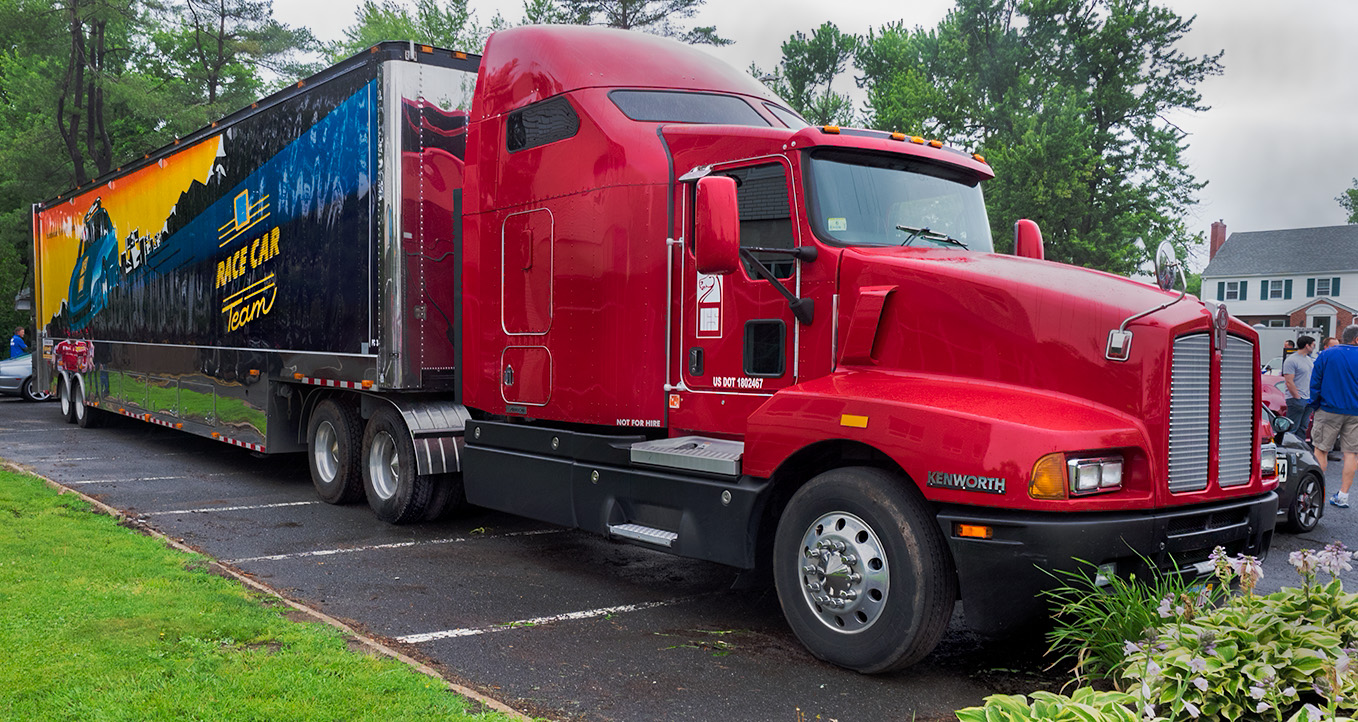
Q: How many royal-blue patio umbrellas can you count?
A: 0